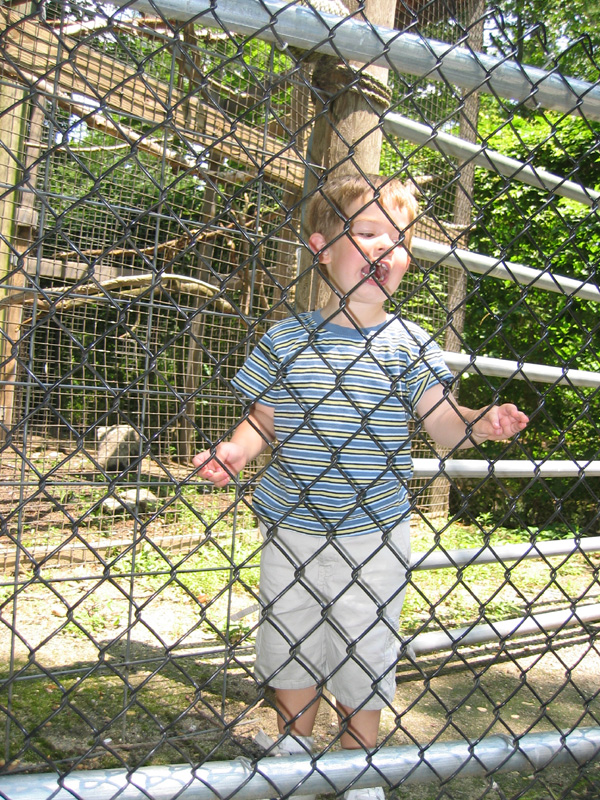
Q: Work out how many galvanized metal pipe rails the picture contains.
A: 8